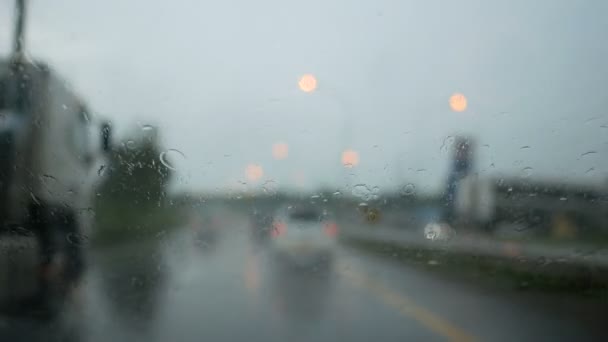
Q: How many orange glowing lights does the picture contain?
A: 5